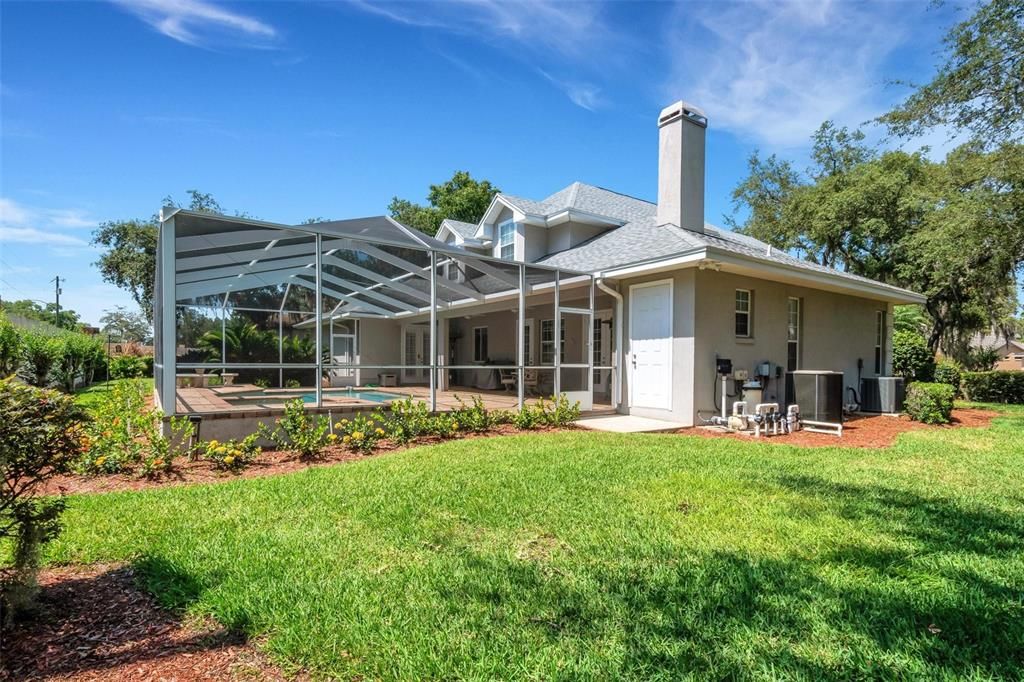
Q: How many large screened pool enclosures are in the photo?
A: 1